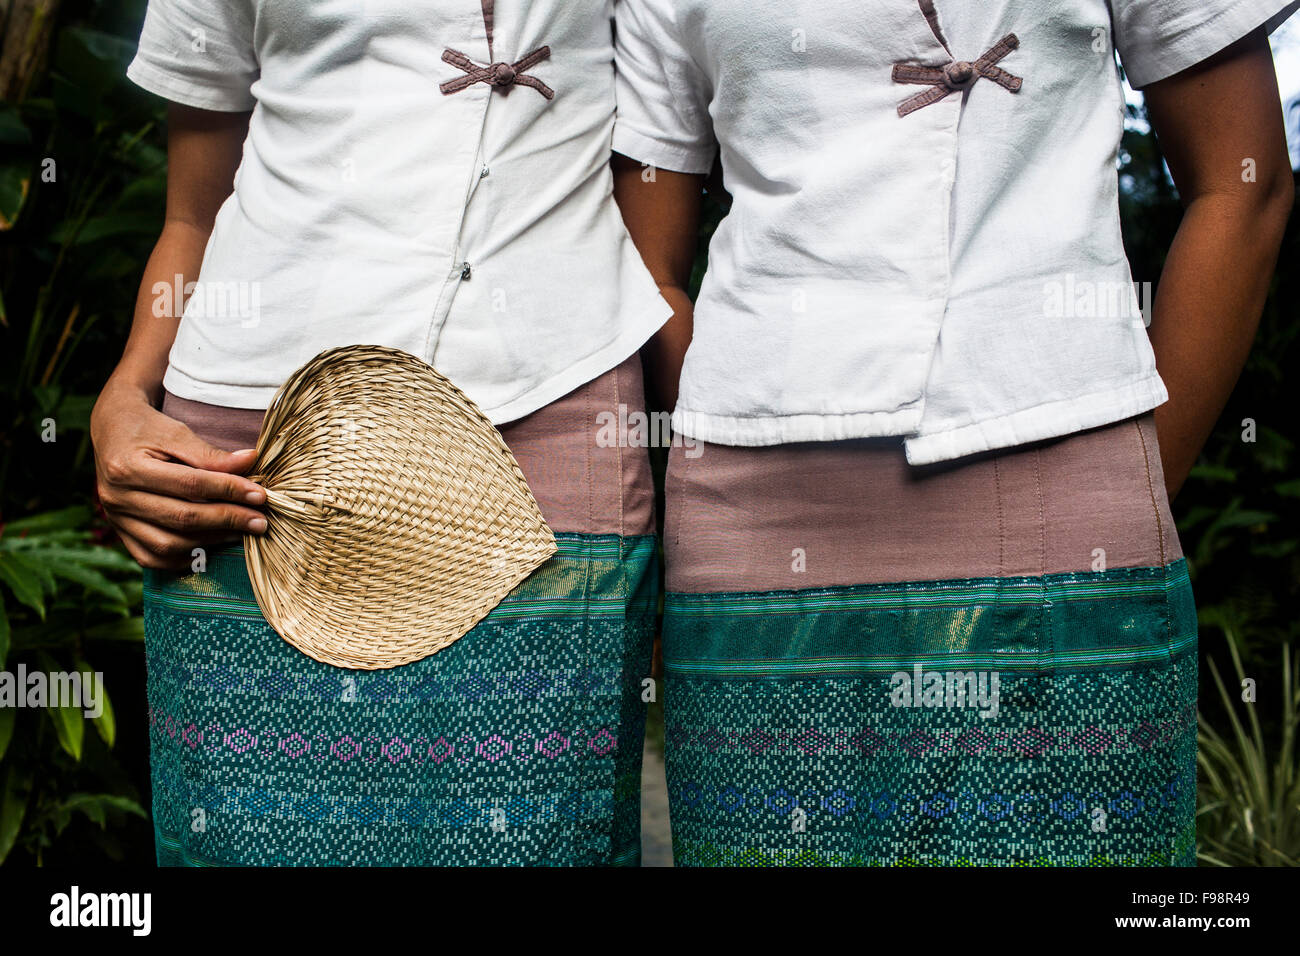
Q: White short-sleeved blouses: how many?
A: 2